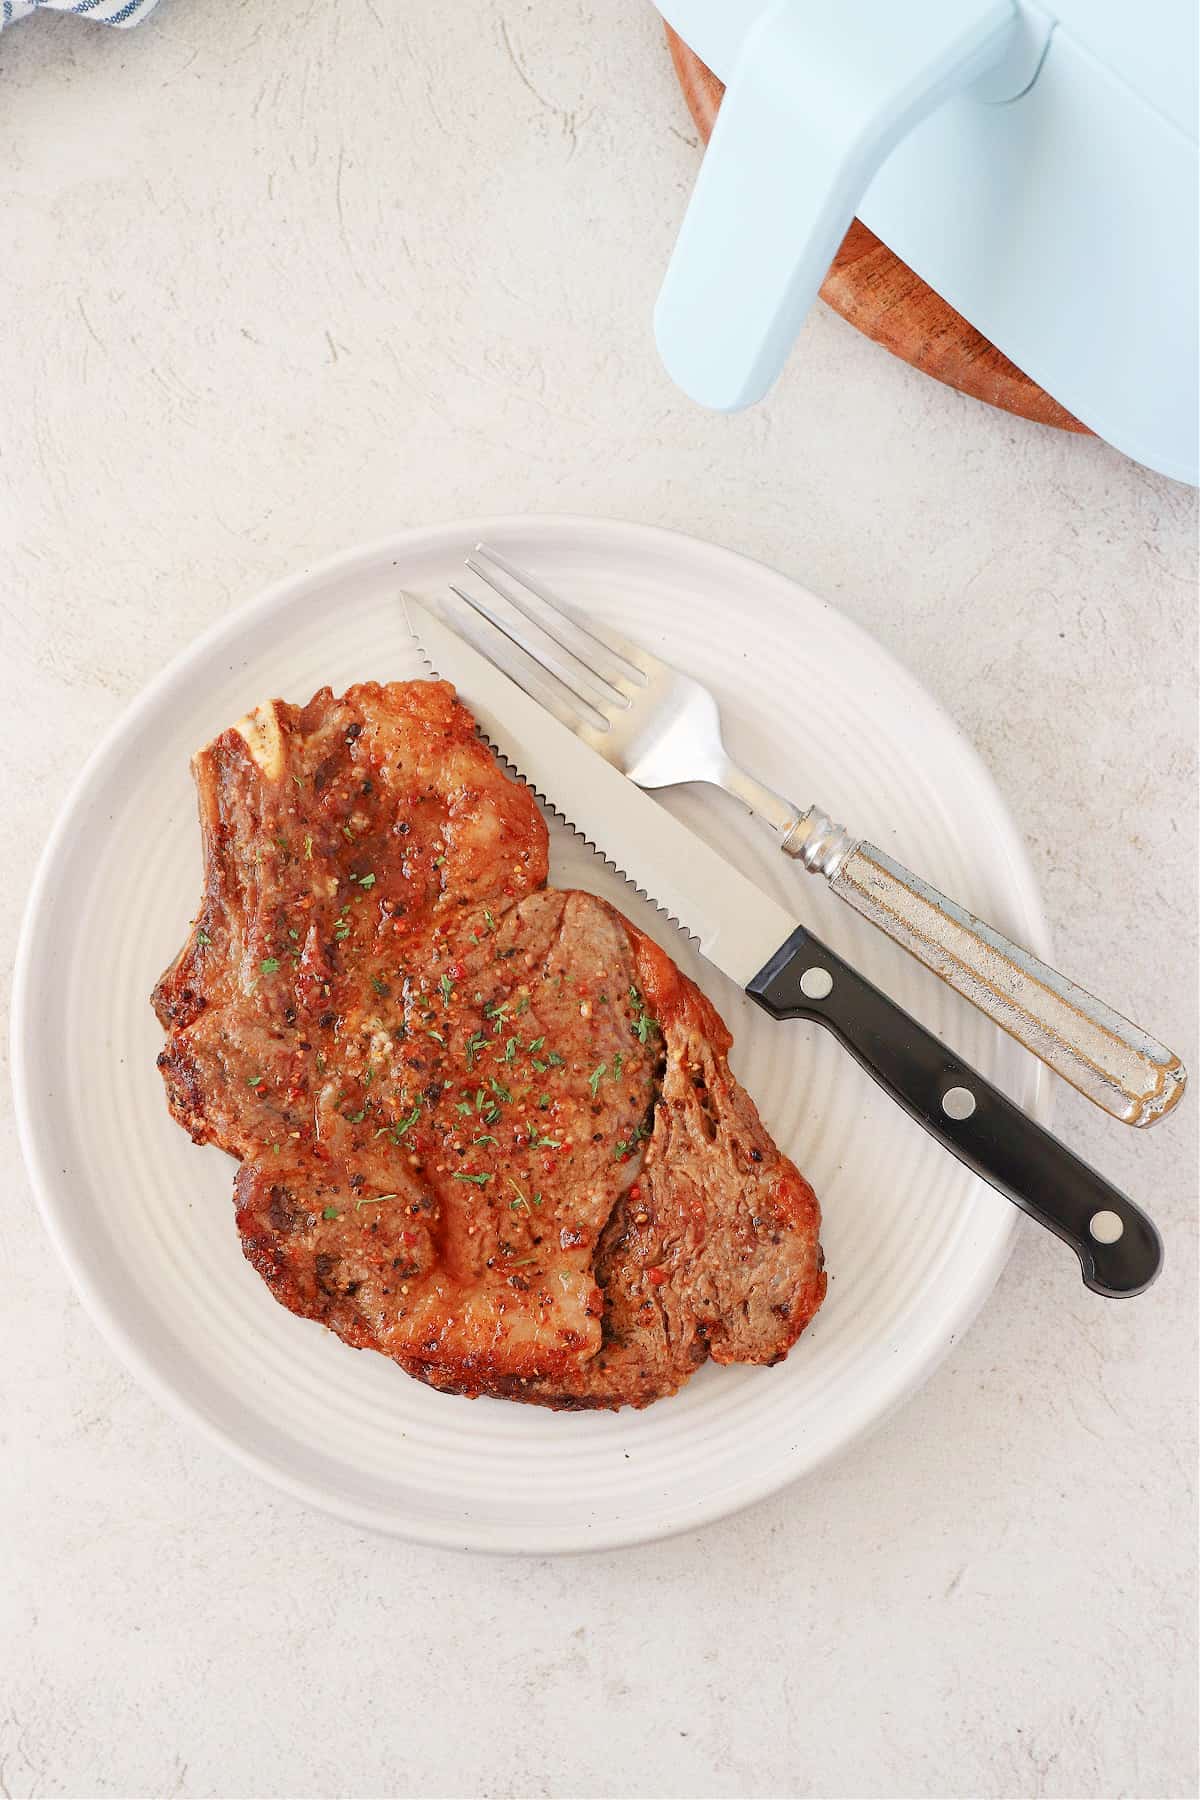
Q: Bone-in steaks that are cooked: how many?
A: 1